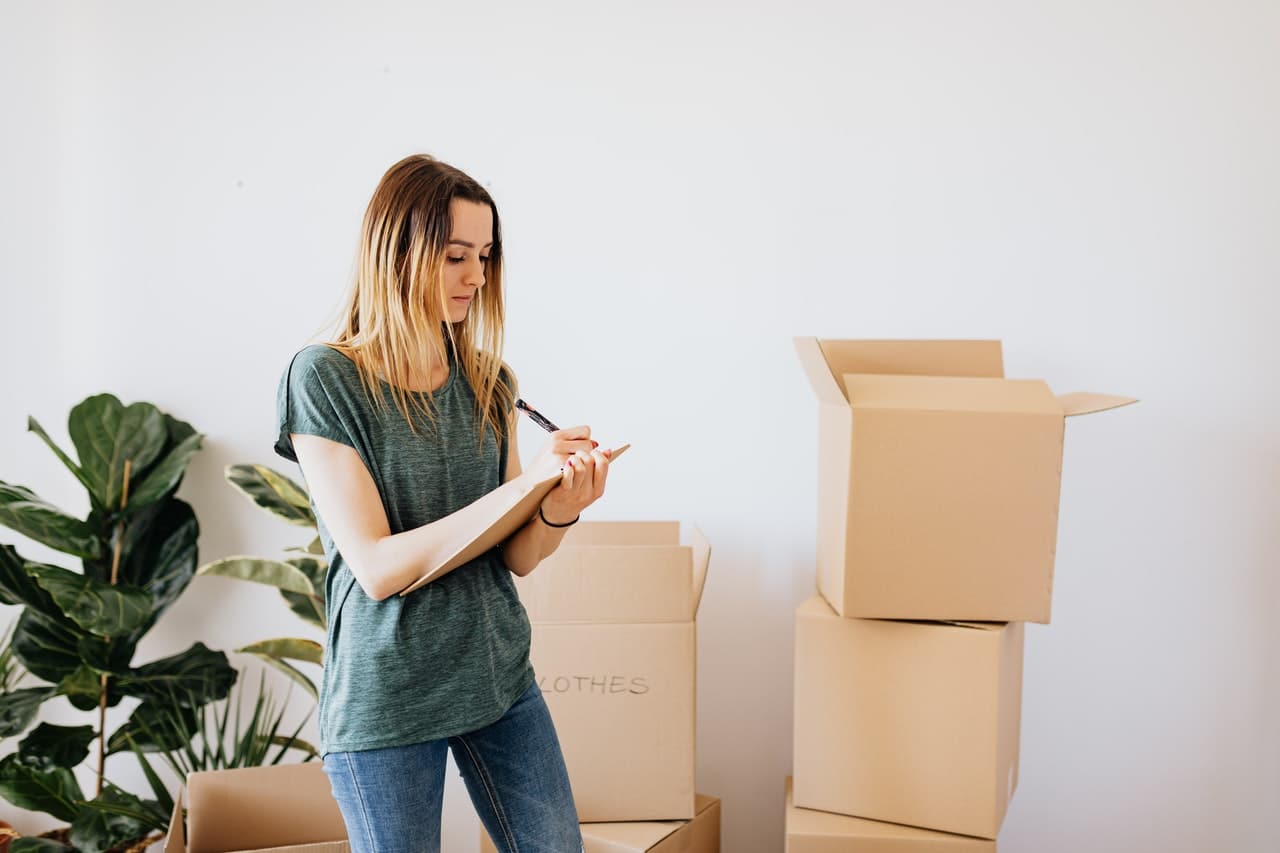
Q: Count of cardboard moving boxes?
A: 6